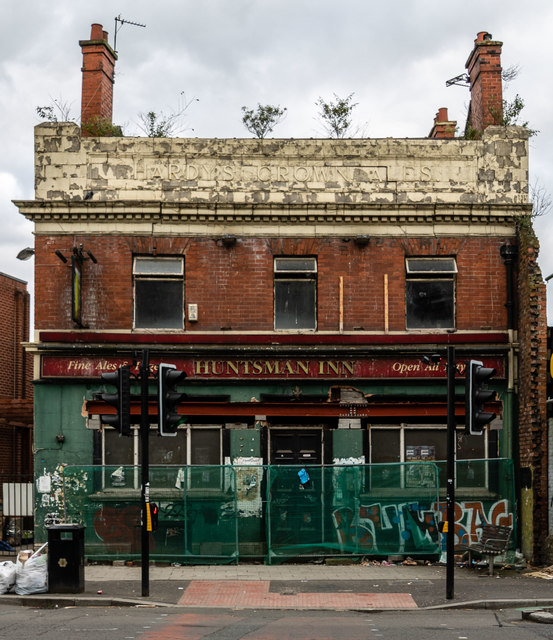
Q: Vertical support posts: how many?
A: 2